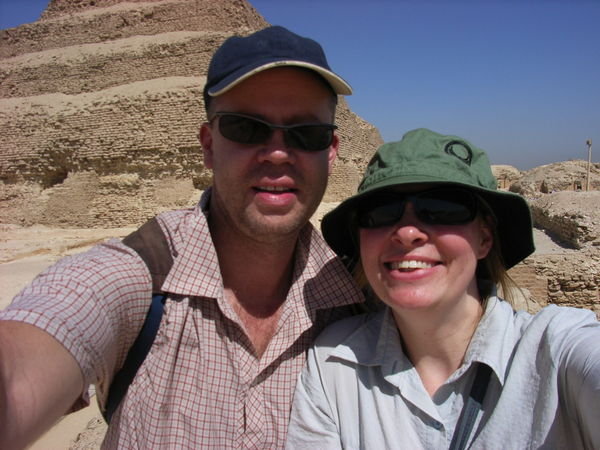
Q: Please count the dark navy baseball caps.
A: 1